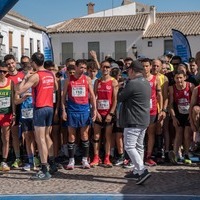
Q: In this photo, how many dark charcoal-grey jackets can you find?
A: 1